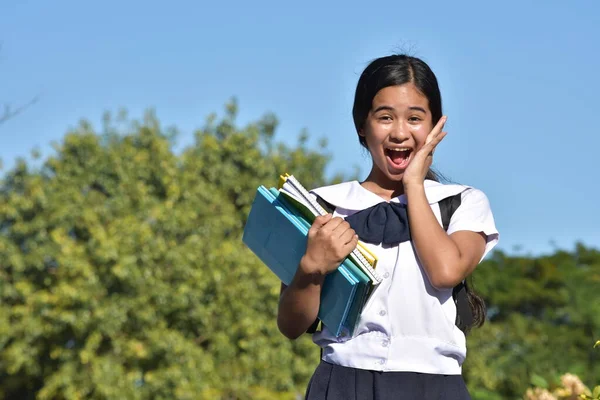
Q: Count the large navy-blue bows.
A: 1